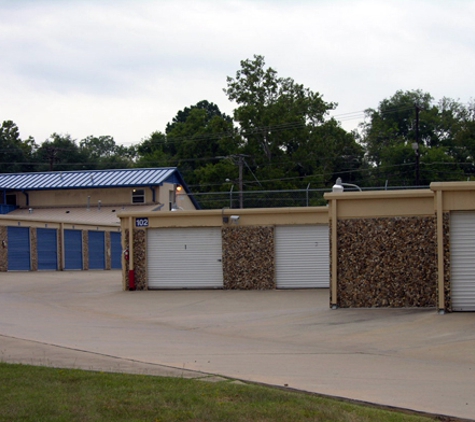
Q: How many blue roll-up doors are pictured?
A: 5